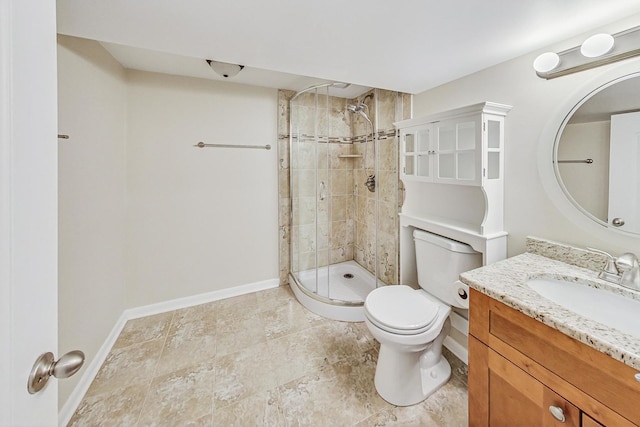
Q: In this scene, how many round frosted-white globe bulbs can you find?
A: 2